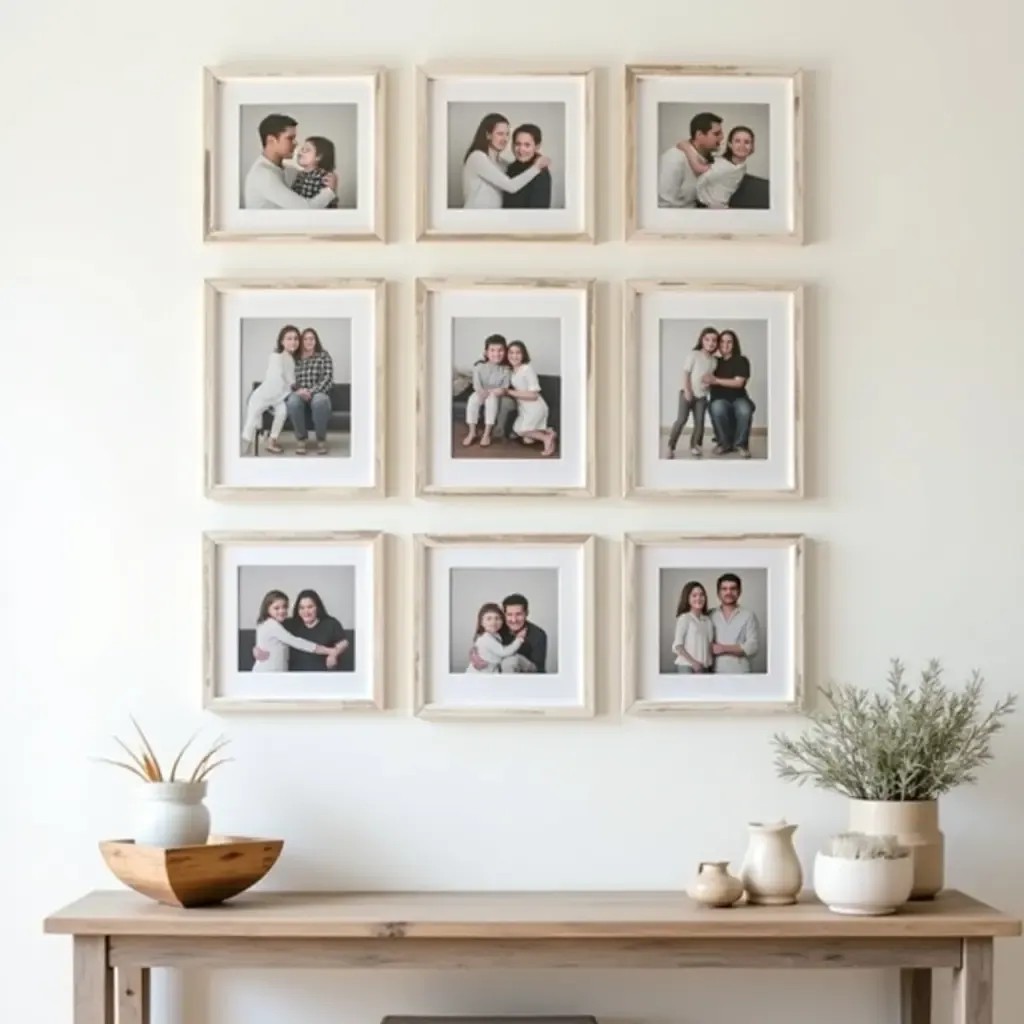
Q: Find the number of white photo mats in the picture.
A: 9